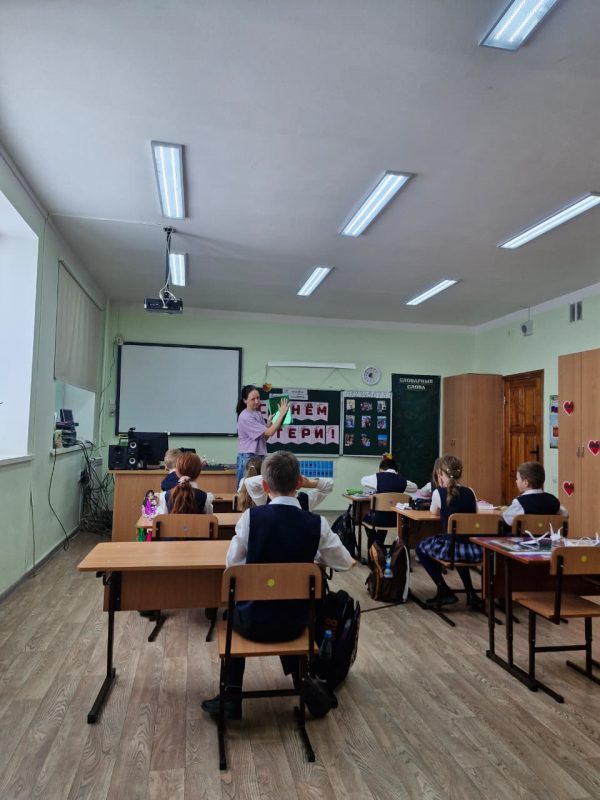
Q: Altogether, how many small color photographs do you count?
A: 9